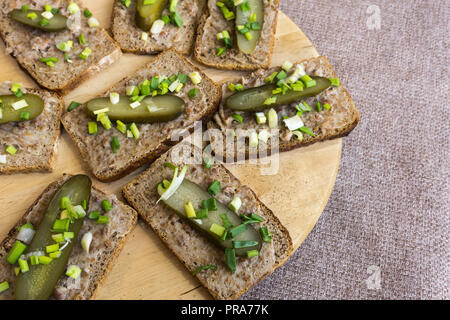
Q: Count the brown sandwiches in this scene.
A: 8